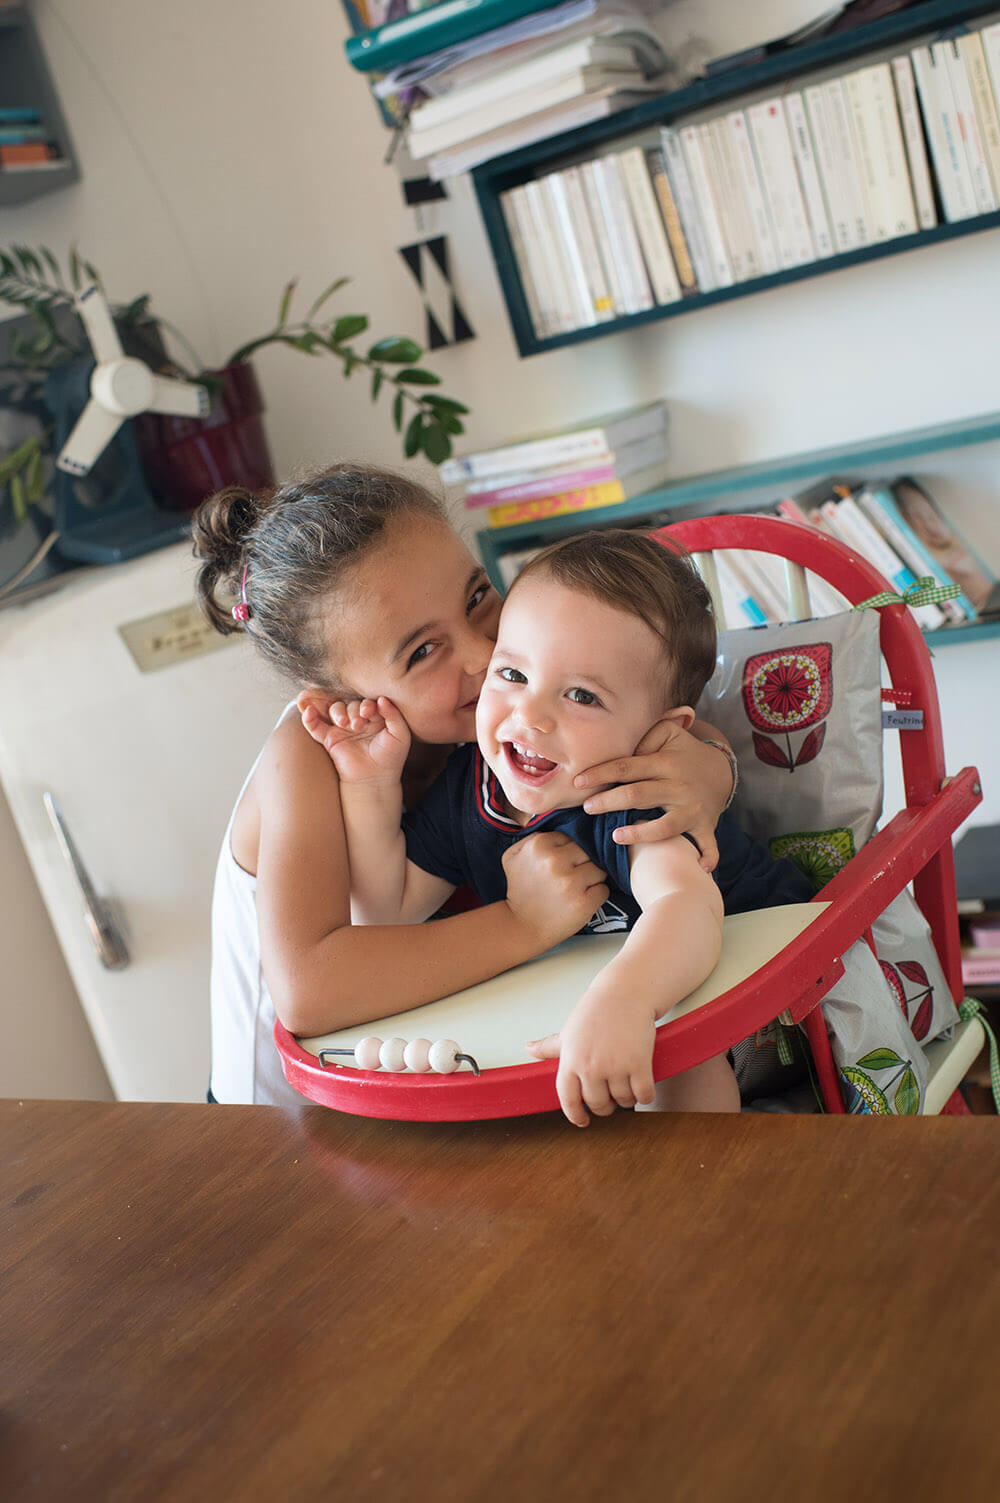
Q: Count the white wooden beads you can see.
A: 4